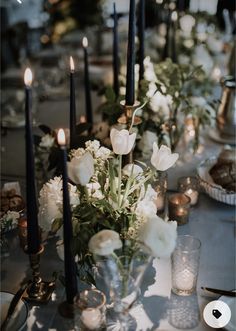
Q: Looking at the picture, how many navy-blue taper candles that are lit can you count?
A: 4